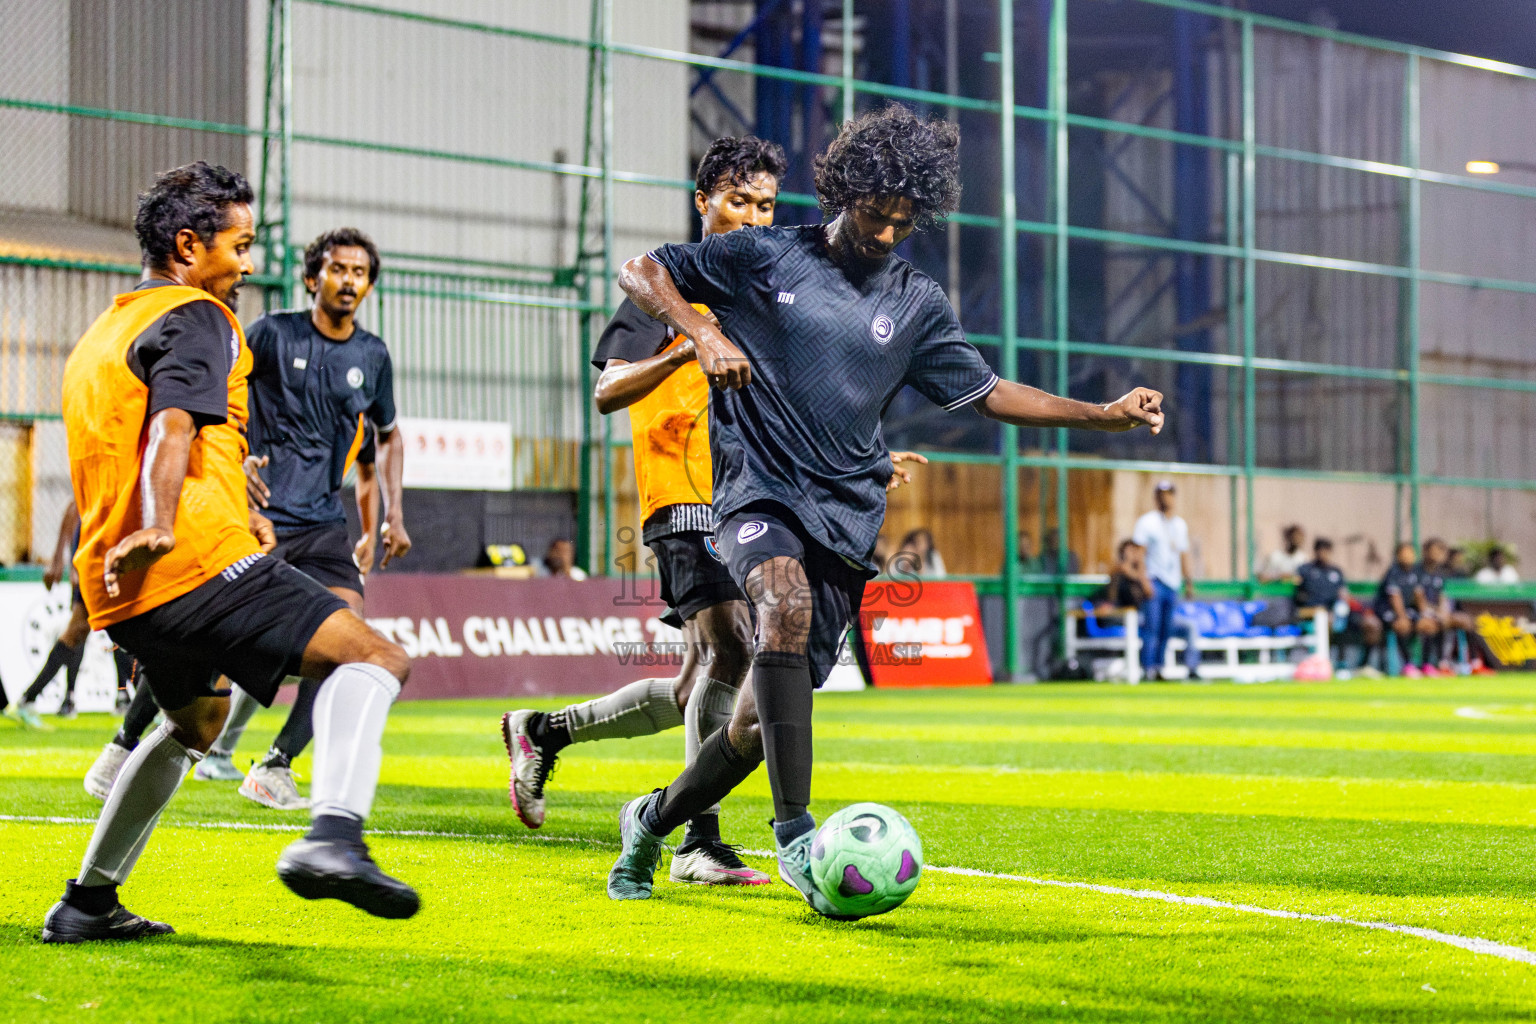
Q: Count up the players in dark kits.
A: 2